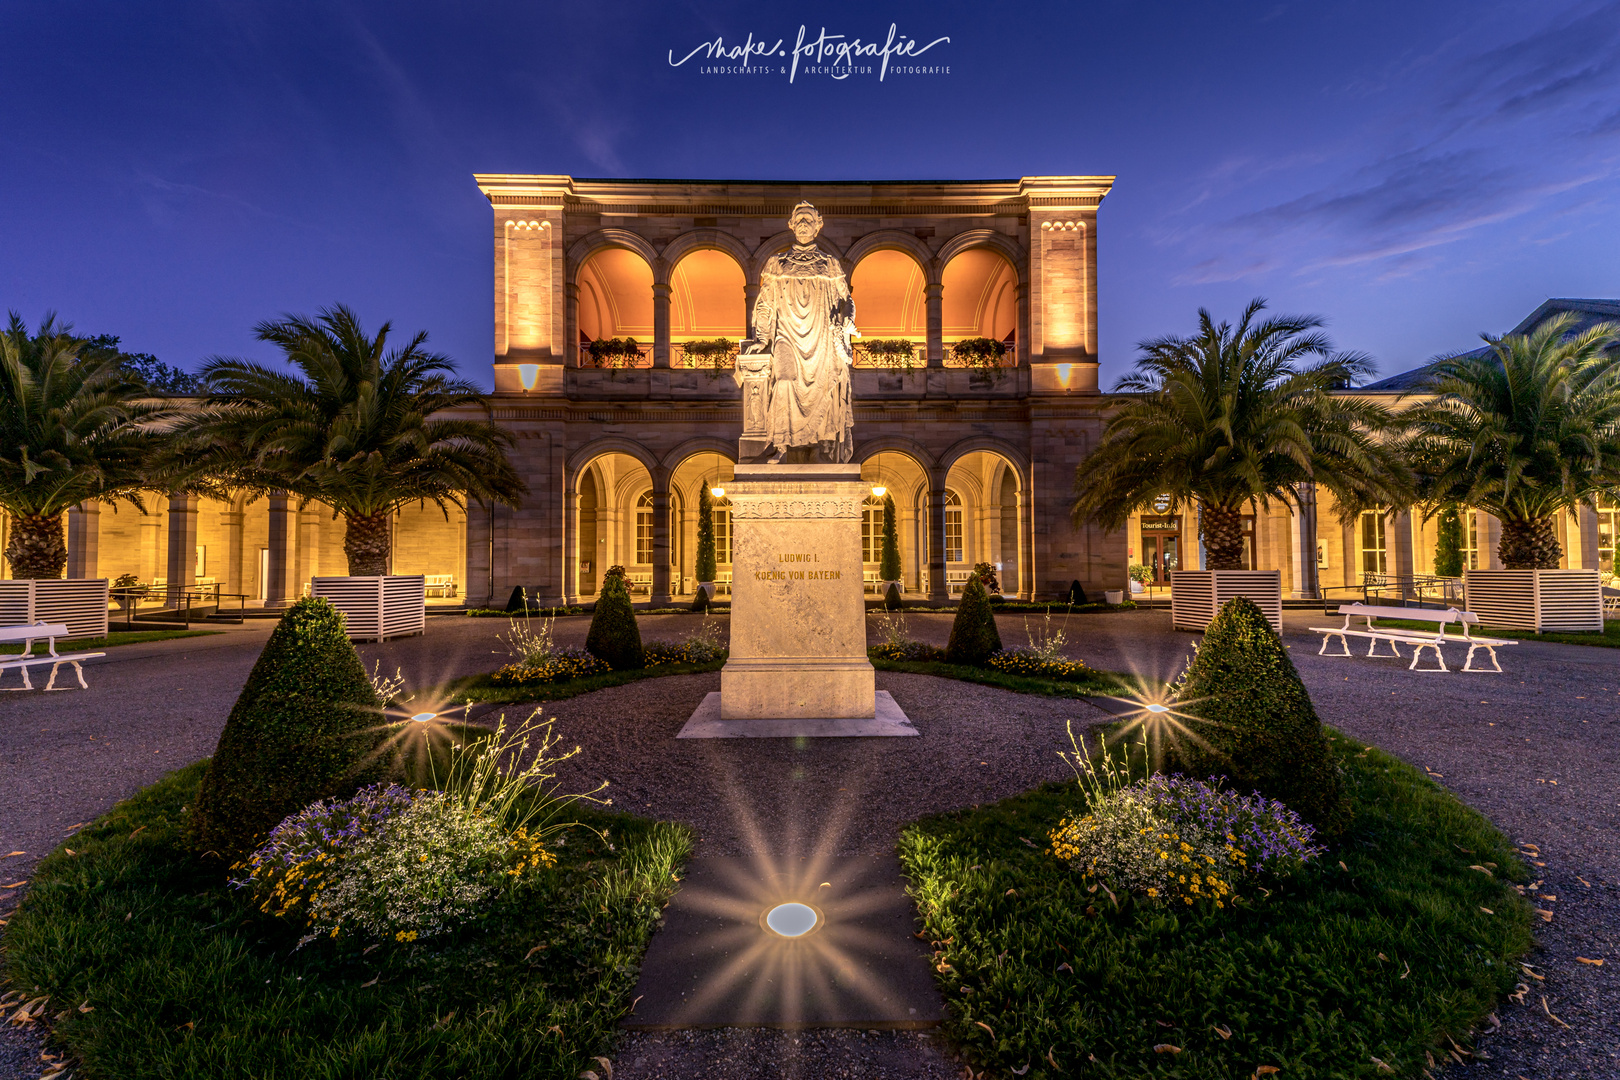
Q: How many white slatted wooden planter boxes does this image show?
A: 4